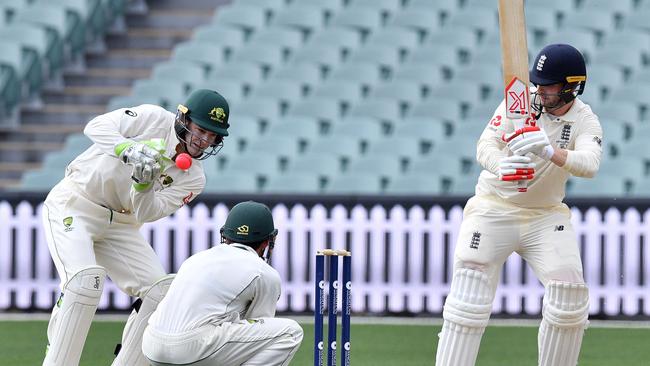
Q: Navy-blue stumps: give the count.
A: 3